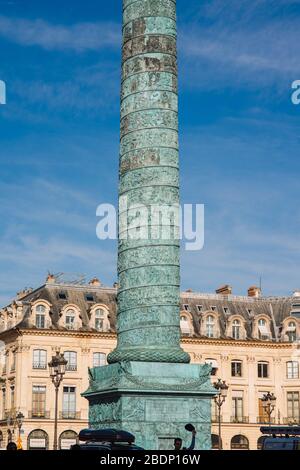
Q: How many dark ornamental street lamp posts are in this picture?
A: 4